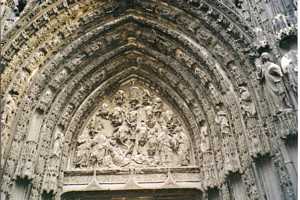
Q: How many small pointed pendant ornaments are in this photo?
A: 3